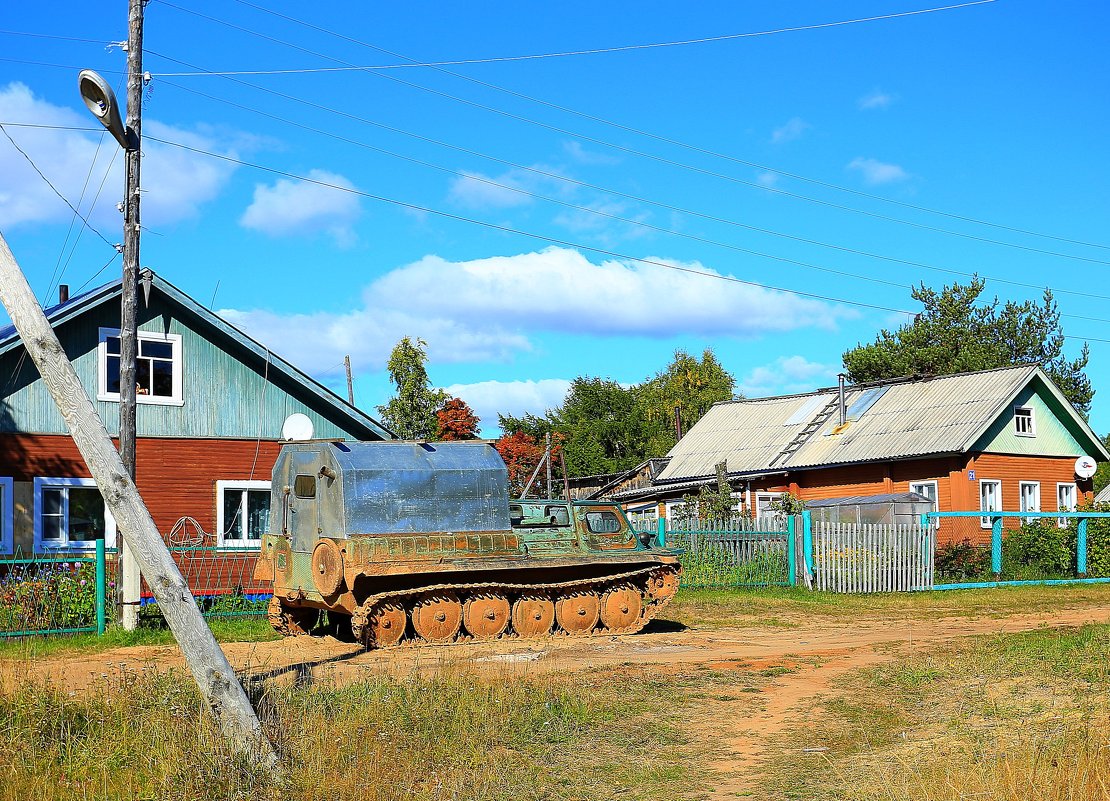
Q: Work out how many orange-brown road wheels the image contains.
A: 6